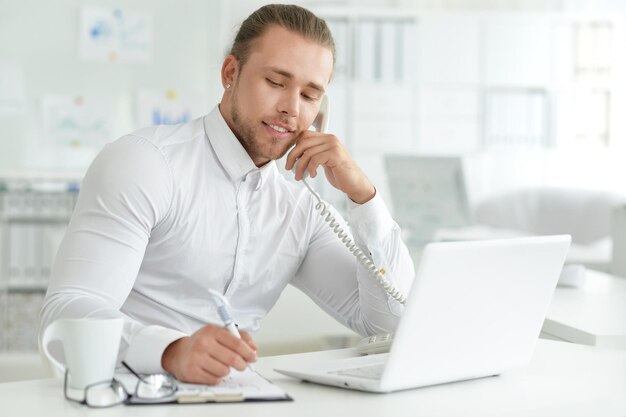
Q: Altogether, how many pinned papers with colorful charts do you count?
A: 3